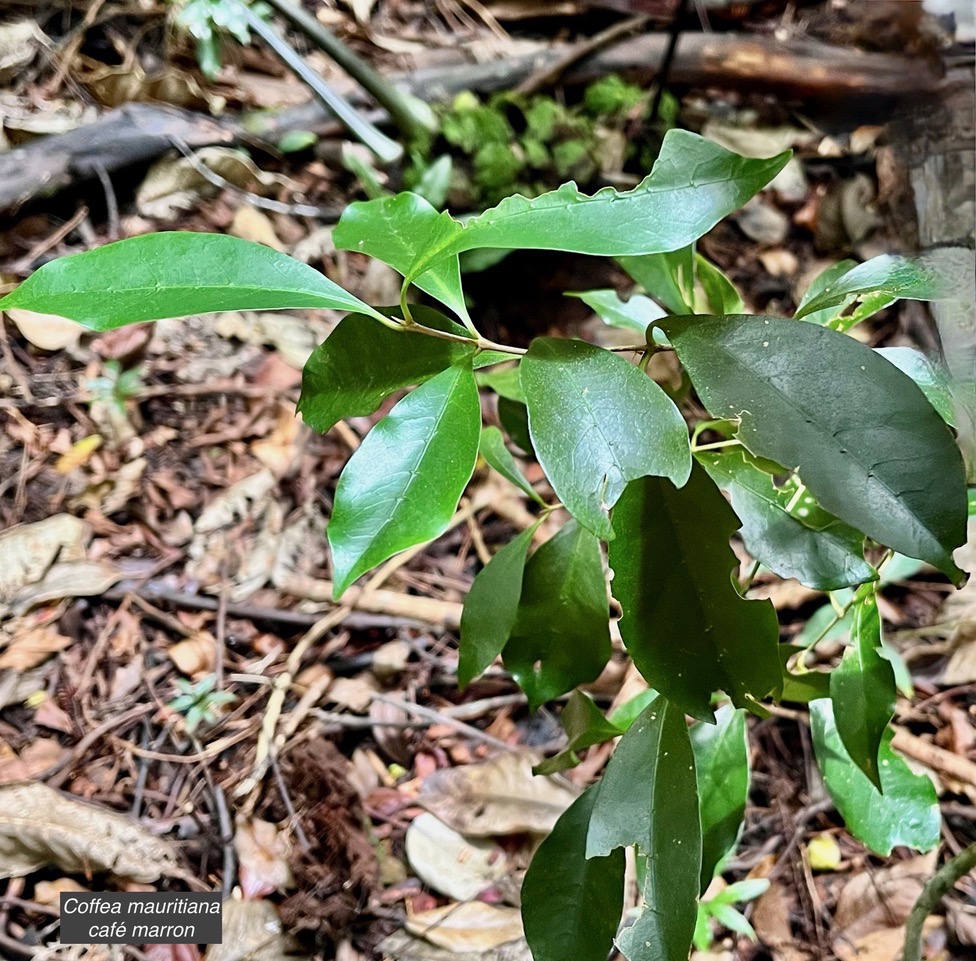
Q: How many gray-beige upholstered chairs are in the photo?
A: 0